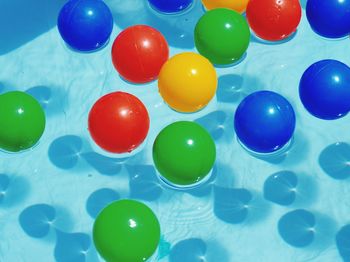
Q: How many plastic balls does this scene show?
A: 14